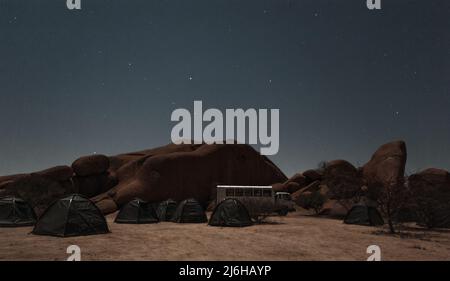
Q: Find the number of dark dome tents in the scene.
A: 7